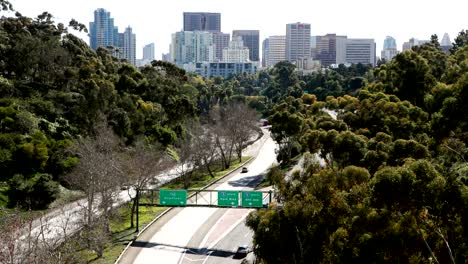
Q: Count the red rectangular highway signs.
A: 0